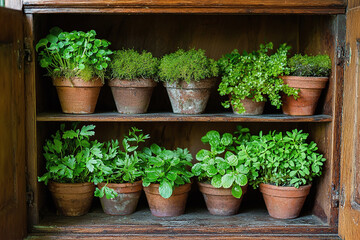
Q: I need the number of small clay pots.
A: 10